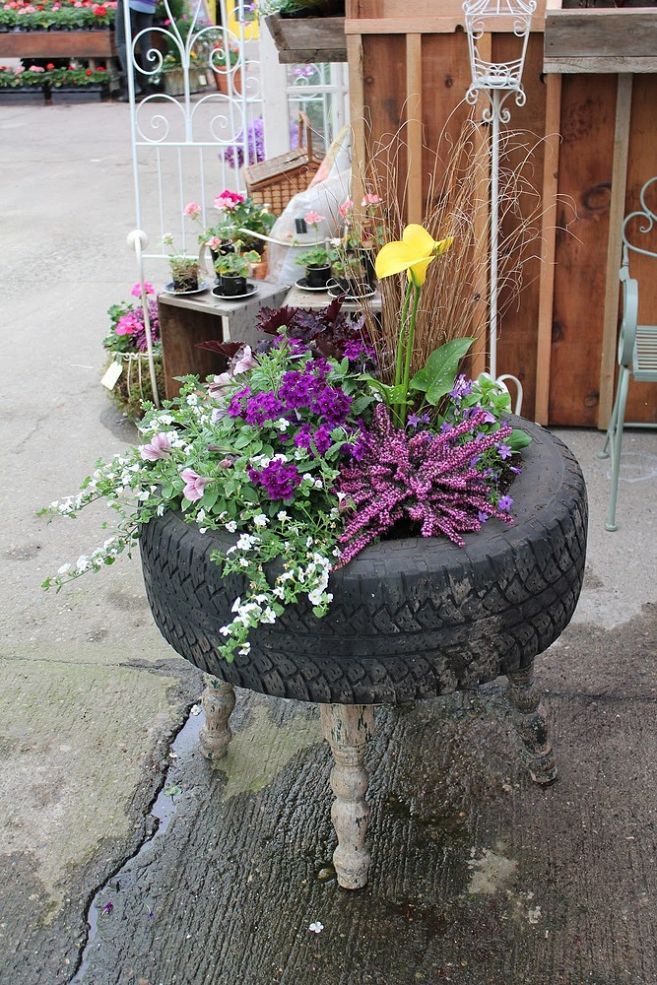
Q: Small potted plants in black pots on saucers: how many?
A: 4